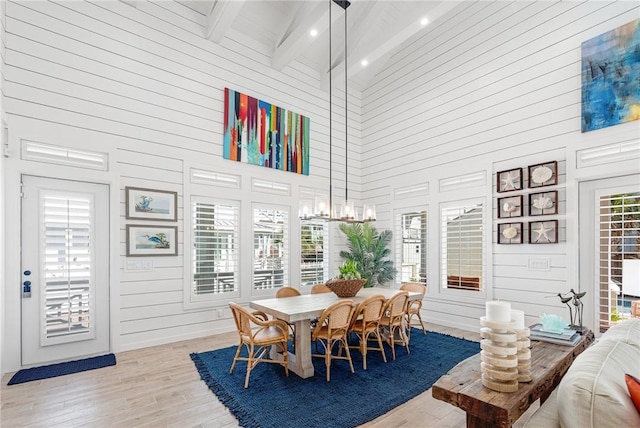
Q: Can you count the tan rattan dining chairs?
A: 7